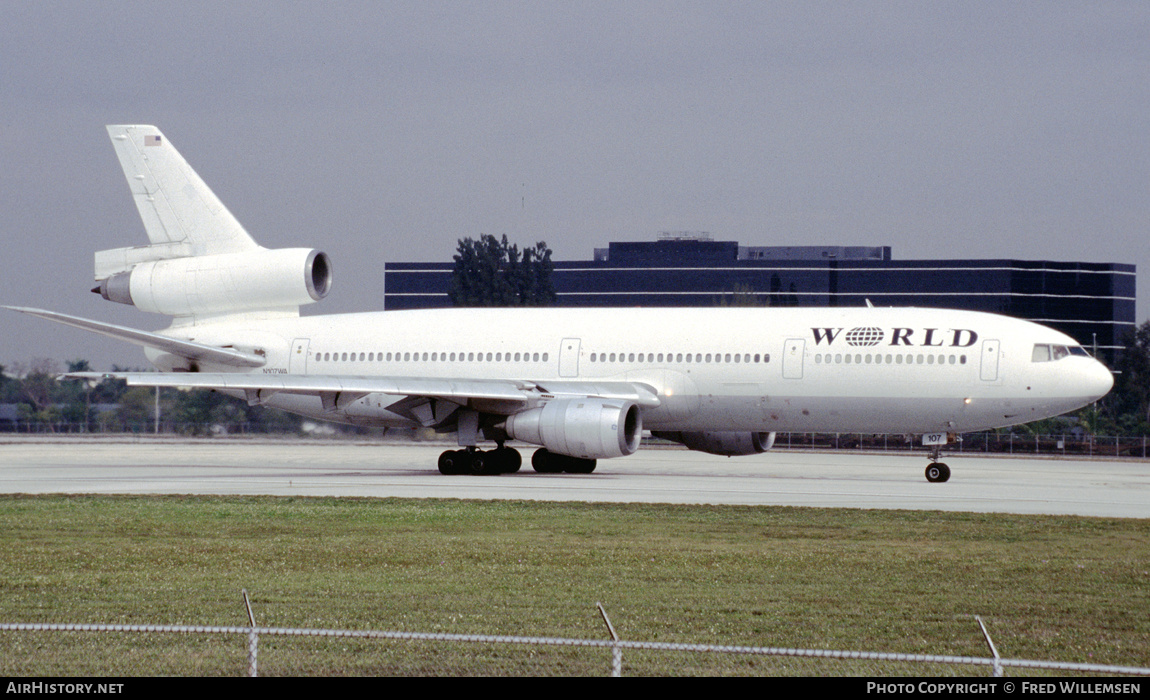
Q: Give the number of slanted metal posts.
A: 3